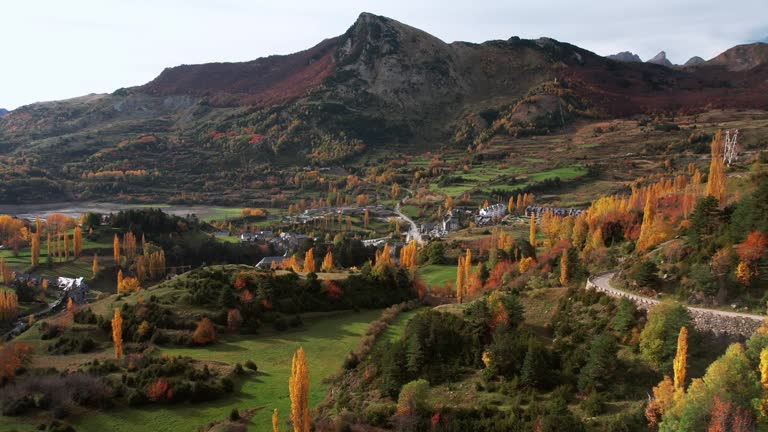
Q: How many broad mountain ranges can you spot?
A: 1